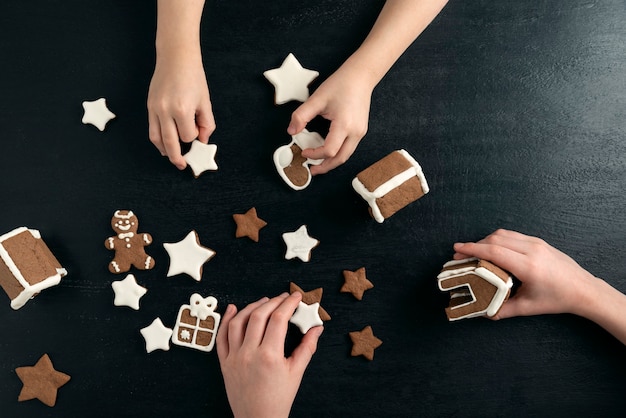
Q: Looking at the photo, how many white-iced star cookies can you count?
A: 8